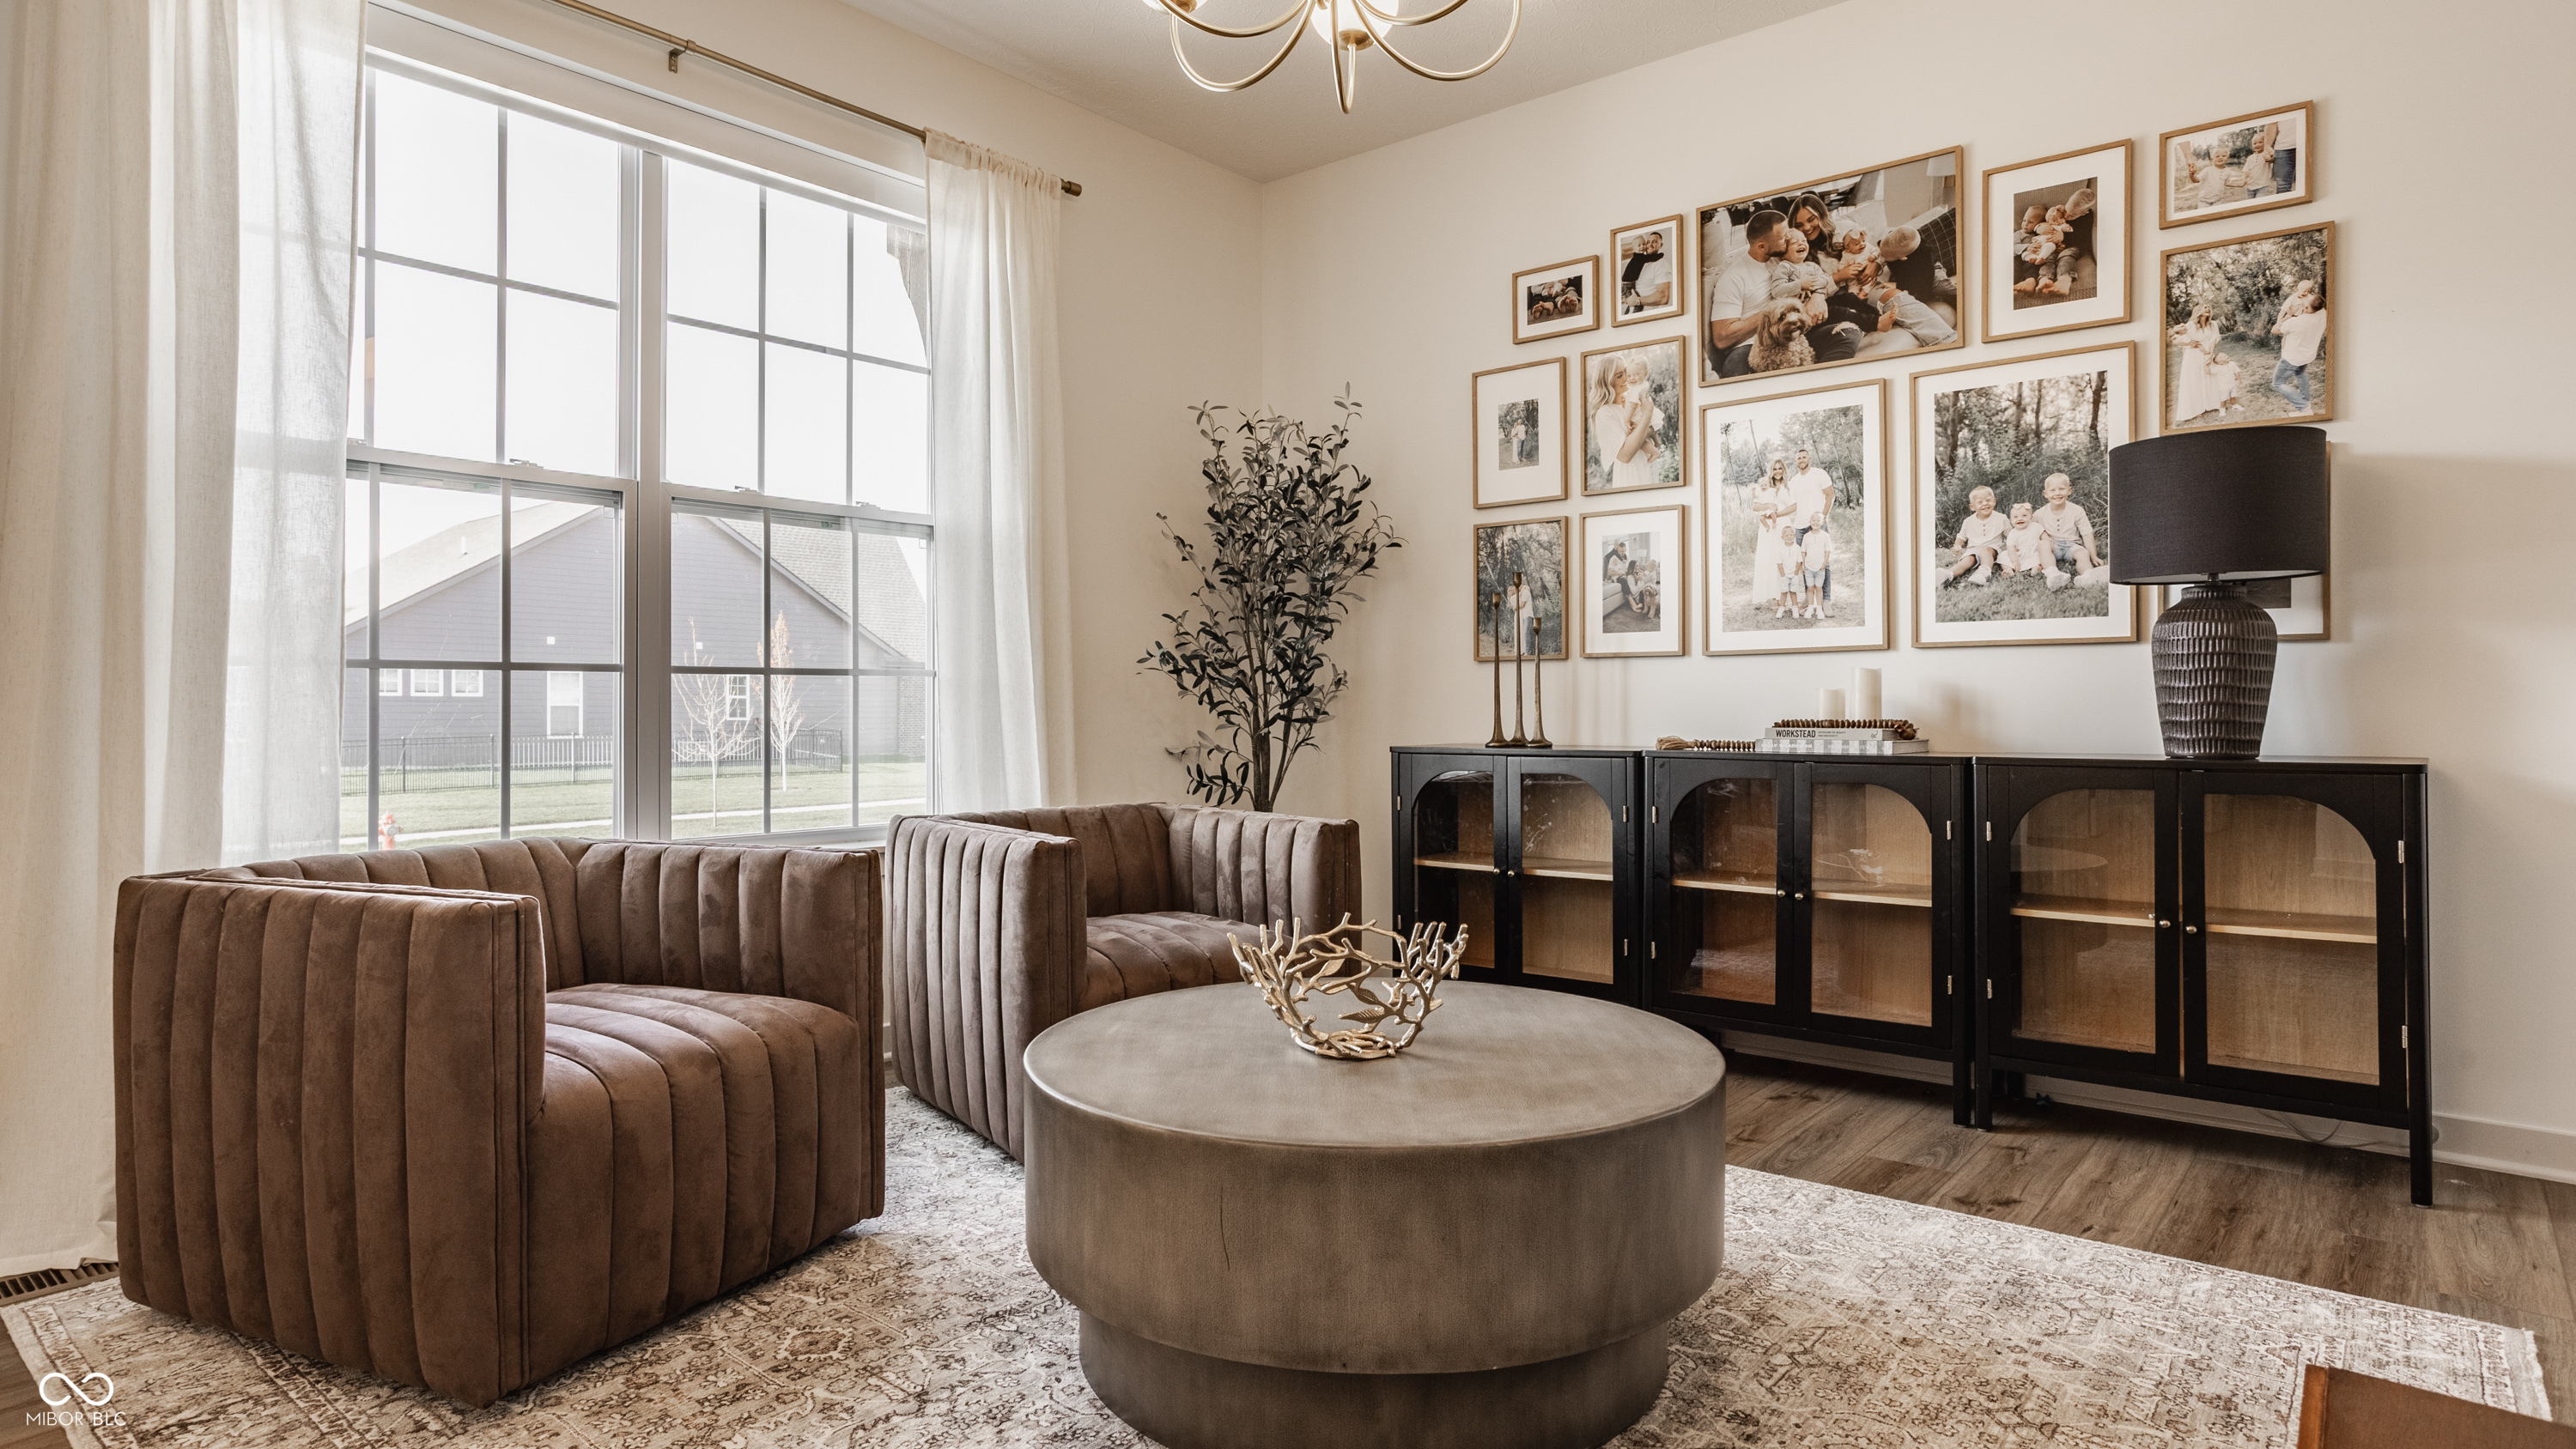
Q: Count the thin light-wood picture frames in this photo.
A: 13